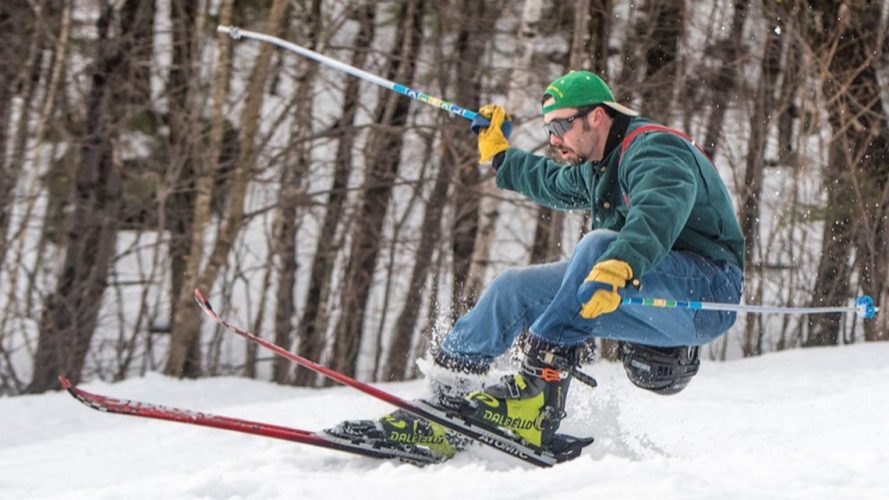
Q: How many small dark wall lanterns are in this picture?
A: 0